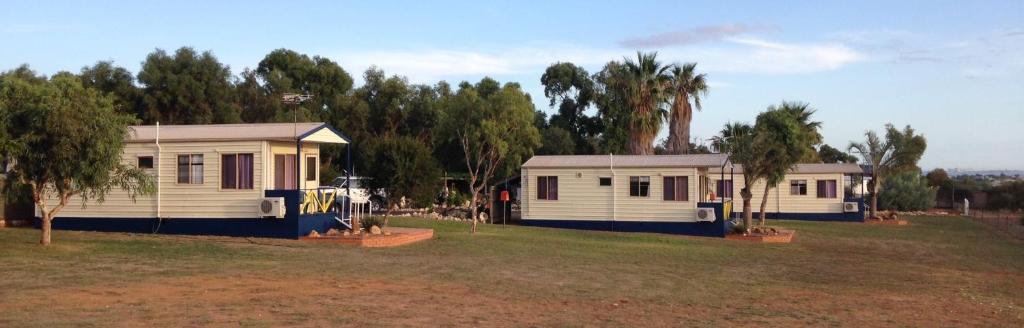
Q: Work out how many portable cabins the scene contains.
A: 3